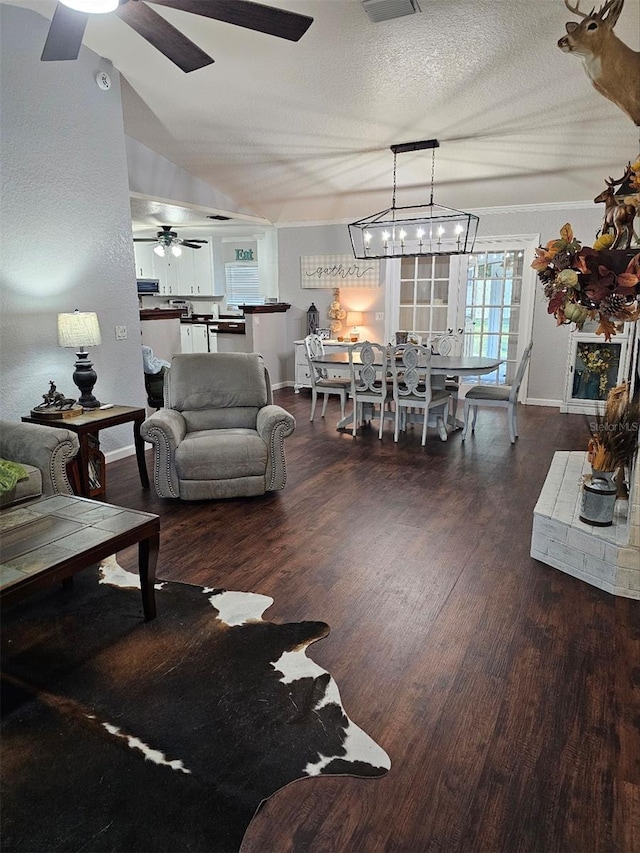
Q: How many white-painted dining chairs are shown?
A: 6